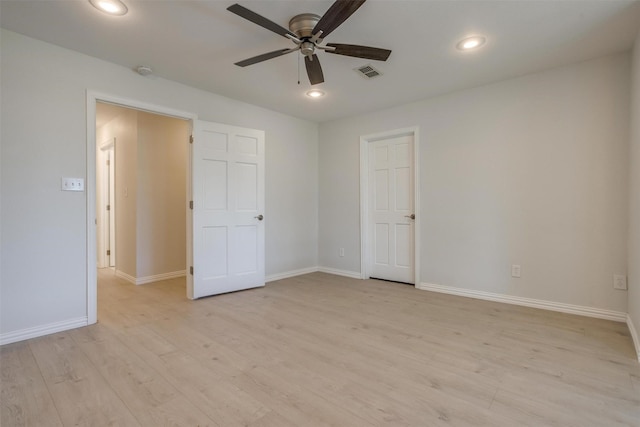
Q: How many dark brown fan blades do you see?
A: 5